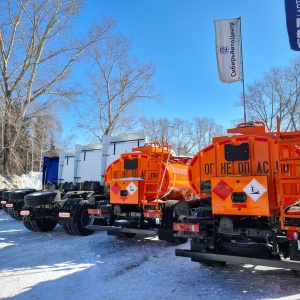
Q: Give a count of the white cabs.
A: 3